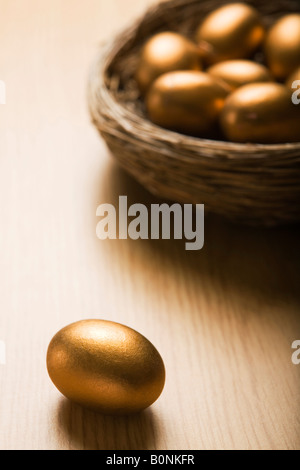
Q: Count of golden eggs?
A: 8